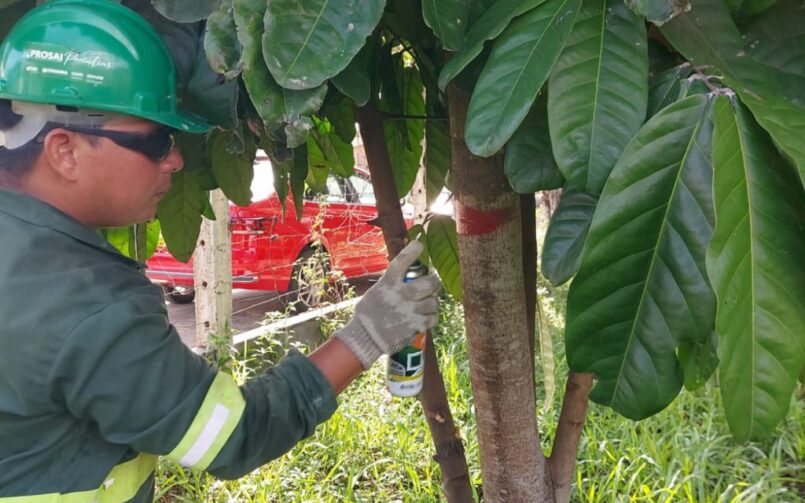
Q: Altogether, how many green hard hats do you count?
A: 1